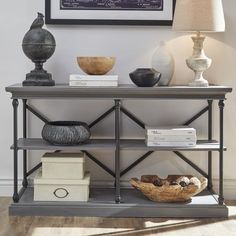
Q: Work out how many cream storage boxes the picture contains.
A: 2